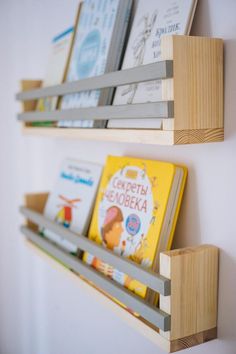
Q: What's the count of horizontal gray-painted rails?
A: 4